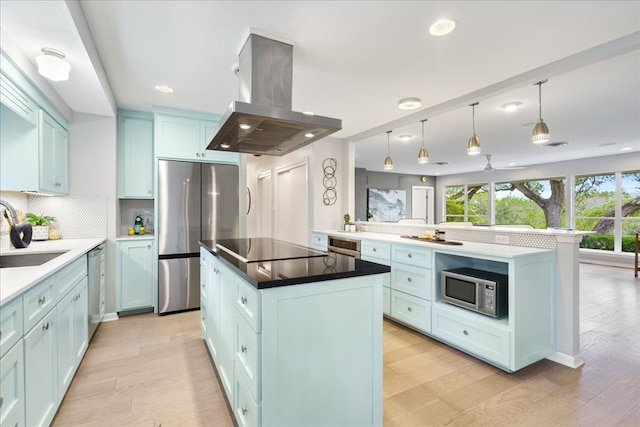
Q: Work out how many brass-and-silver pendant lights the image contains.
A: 4